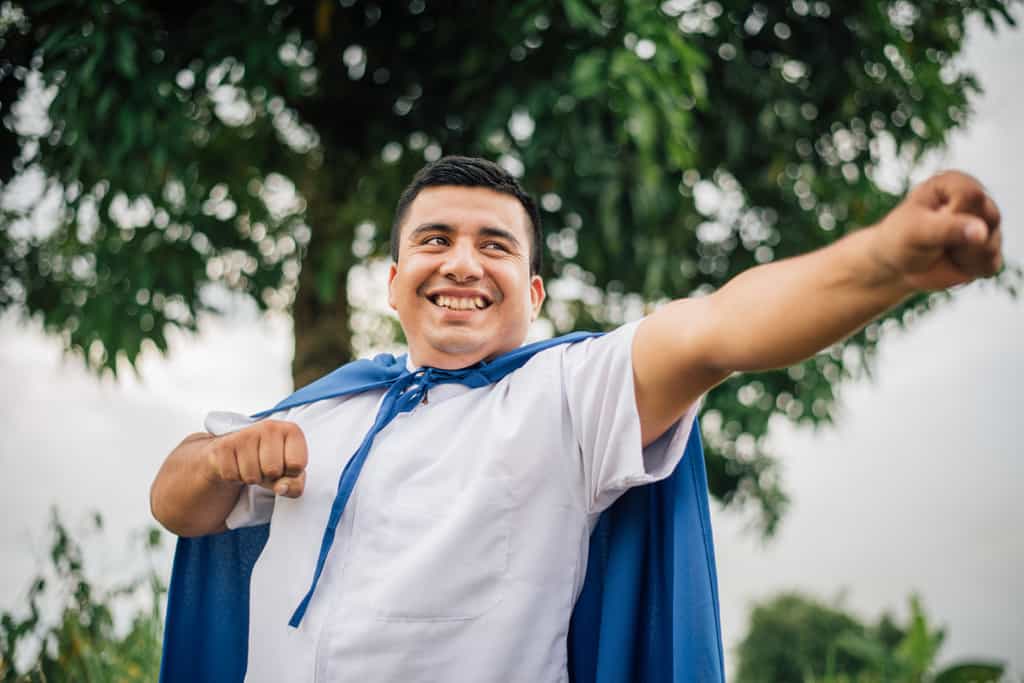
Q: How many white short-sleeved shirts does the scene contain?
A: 1